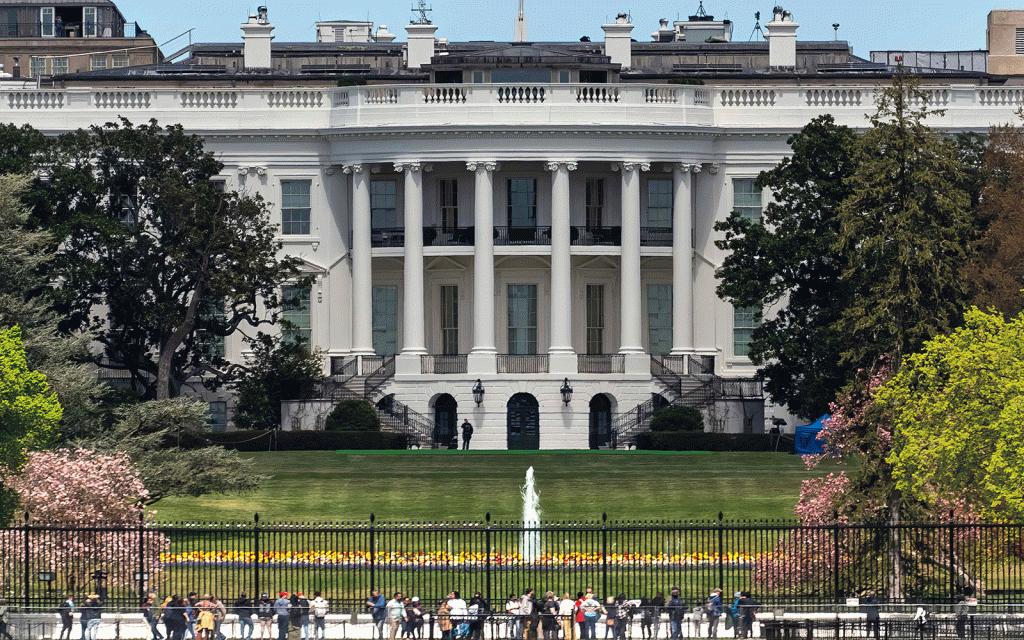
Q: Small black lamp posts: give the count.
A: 2